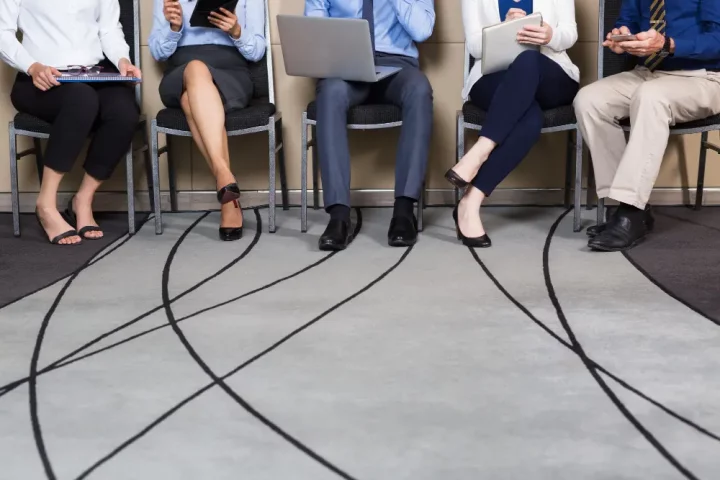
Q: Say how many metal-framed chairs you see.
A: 5